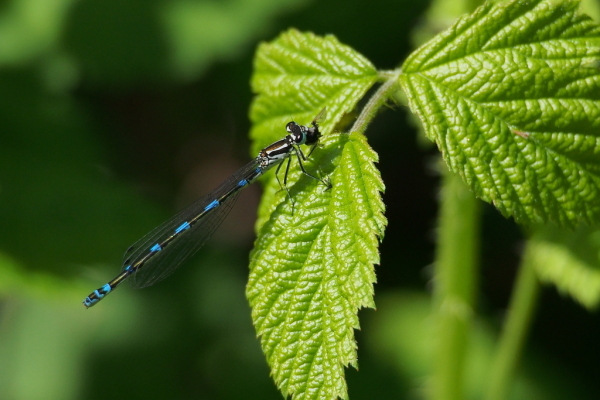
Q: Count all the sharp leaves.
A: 3